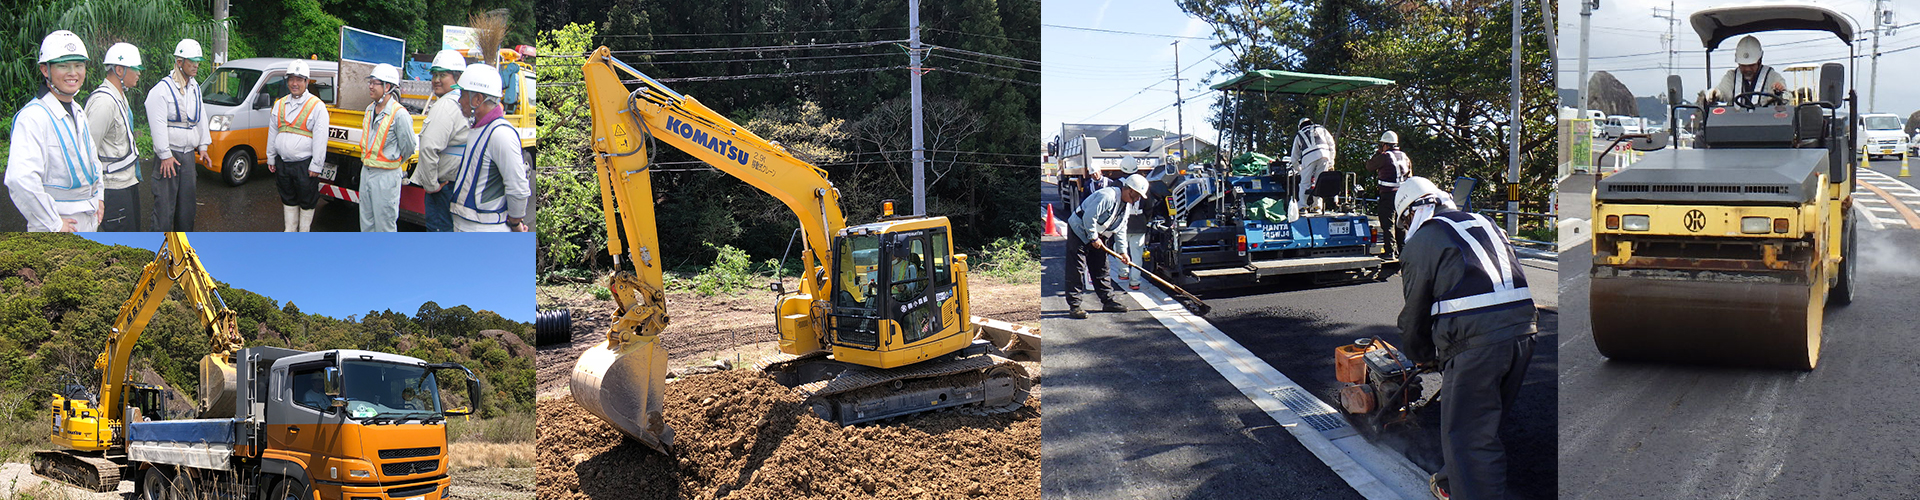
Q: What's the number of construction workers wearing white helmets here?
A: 14